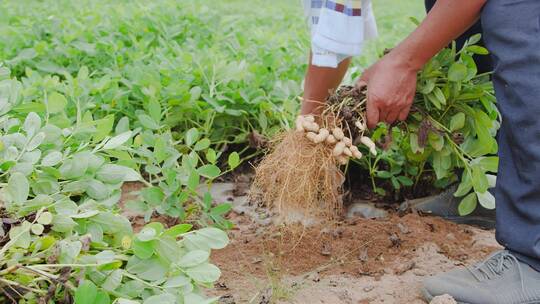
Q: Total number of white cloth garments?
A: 1